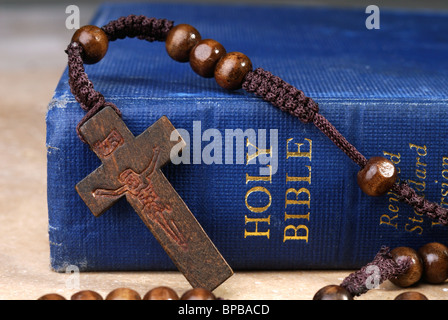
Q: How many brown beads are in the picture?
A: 14